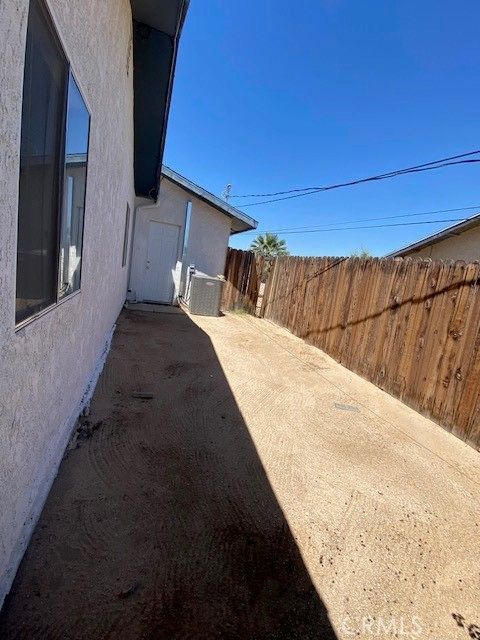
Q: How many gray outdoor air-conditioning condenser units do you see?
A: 1